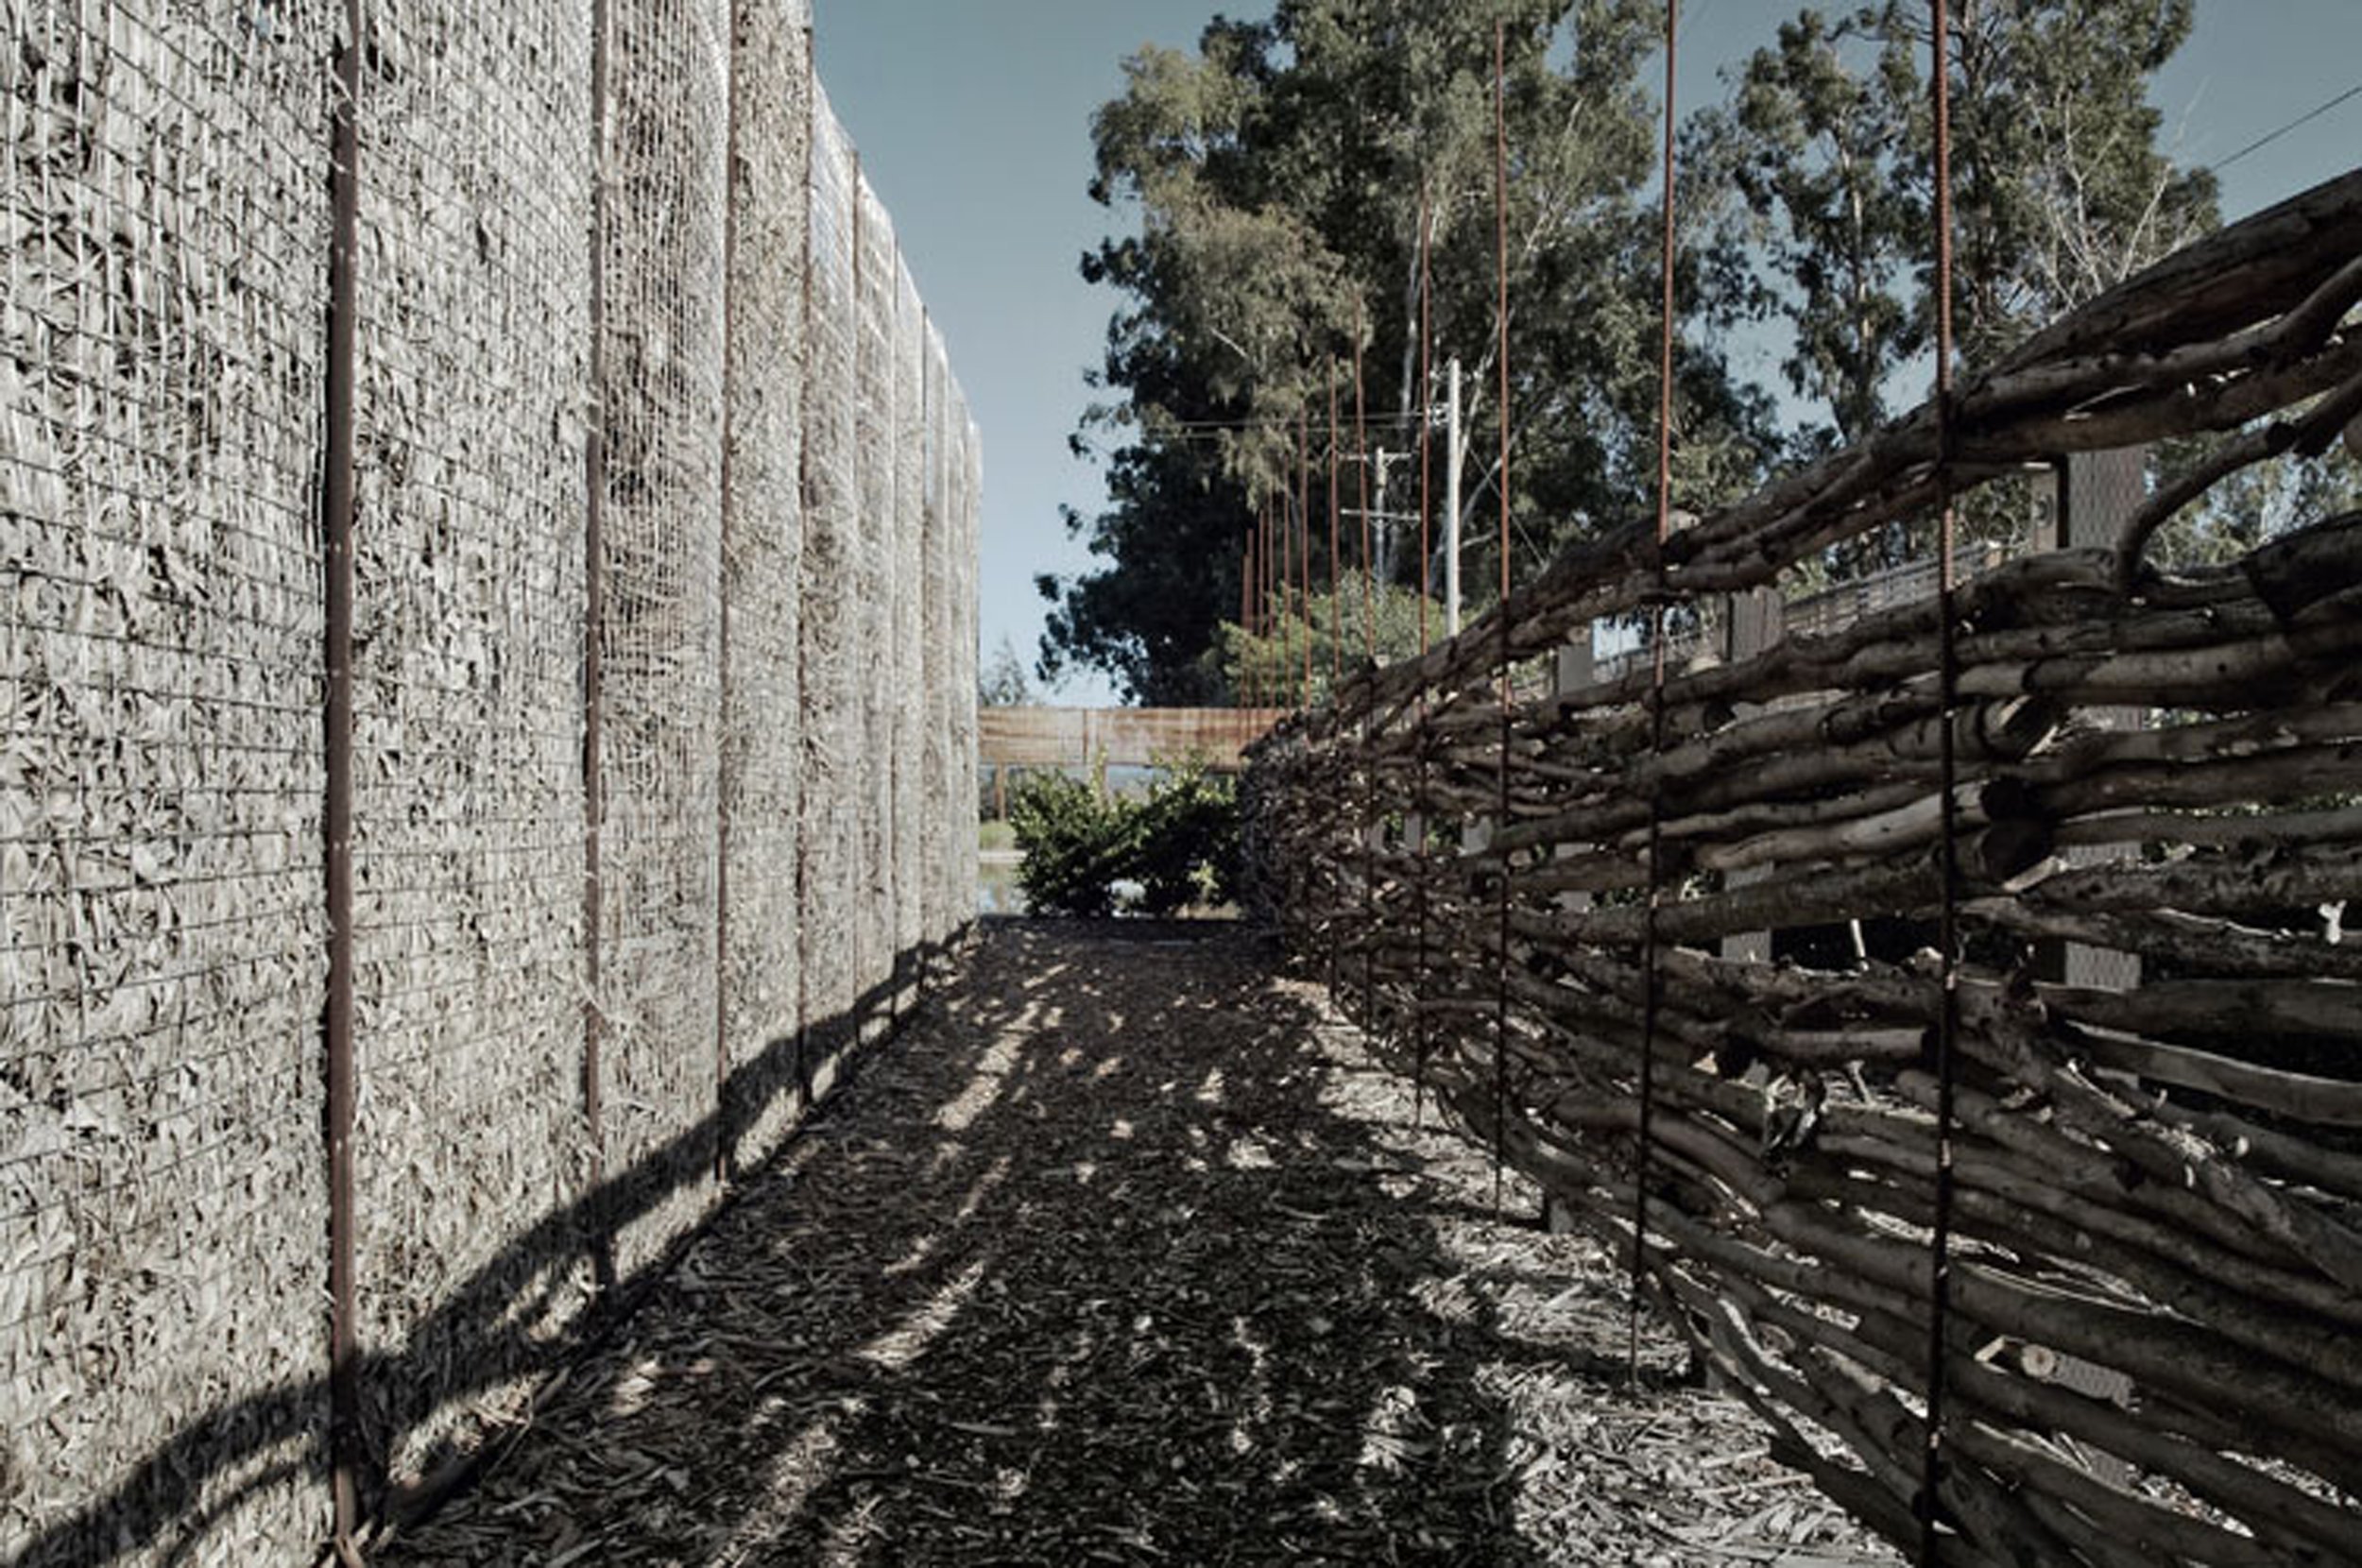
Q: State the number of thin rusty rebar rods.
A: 12